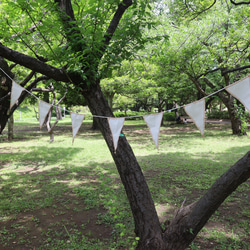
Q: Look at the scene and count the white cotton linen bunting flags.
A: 7